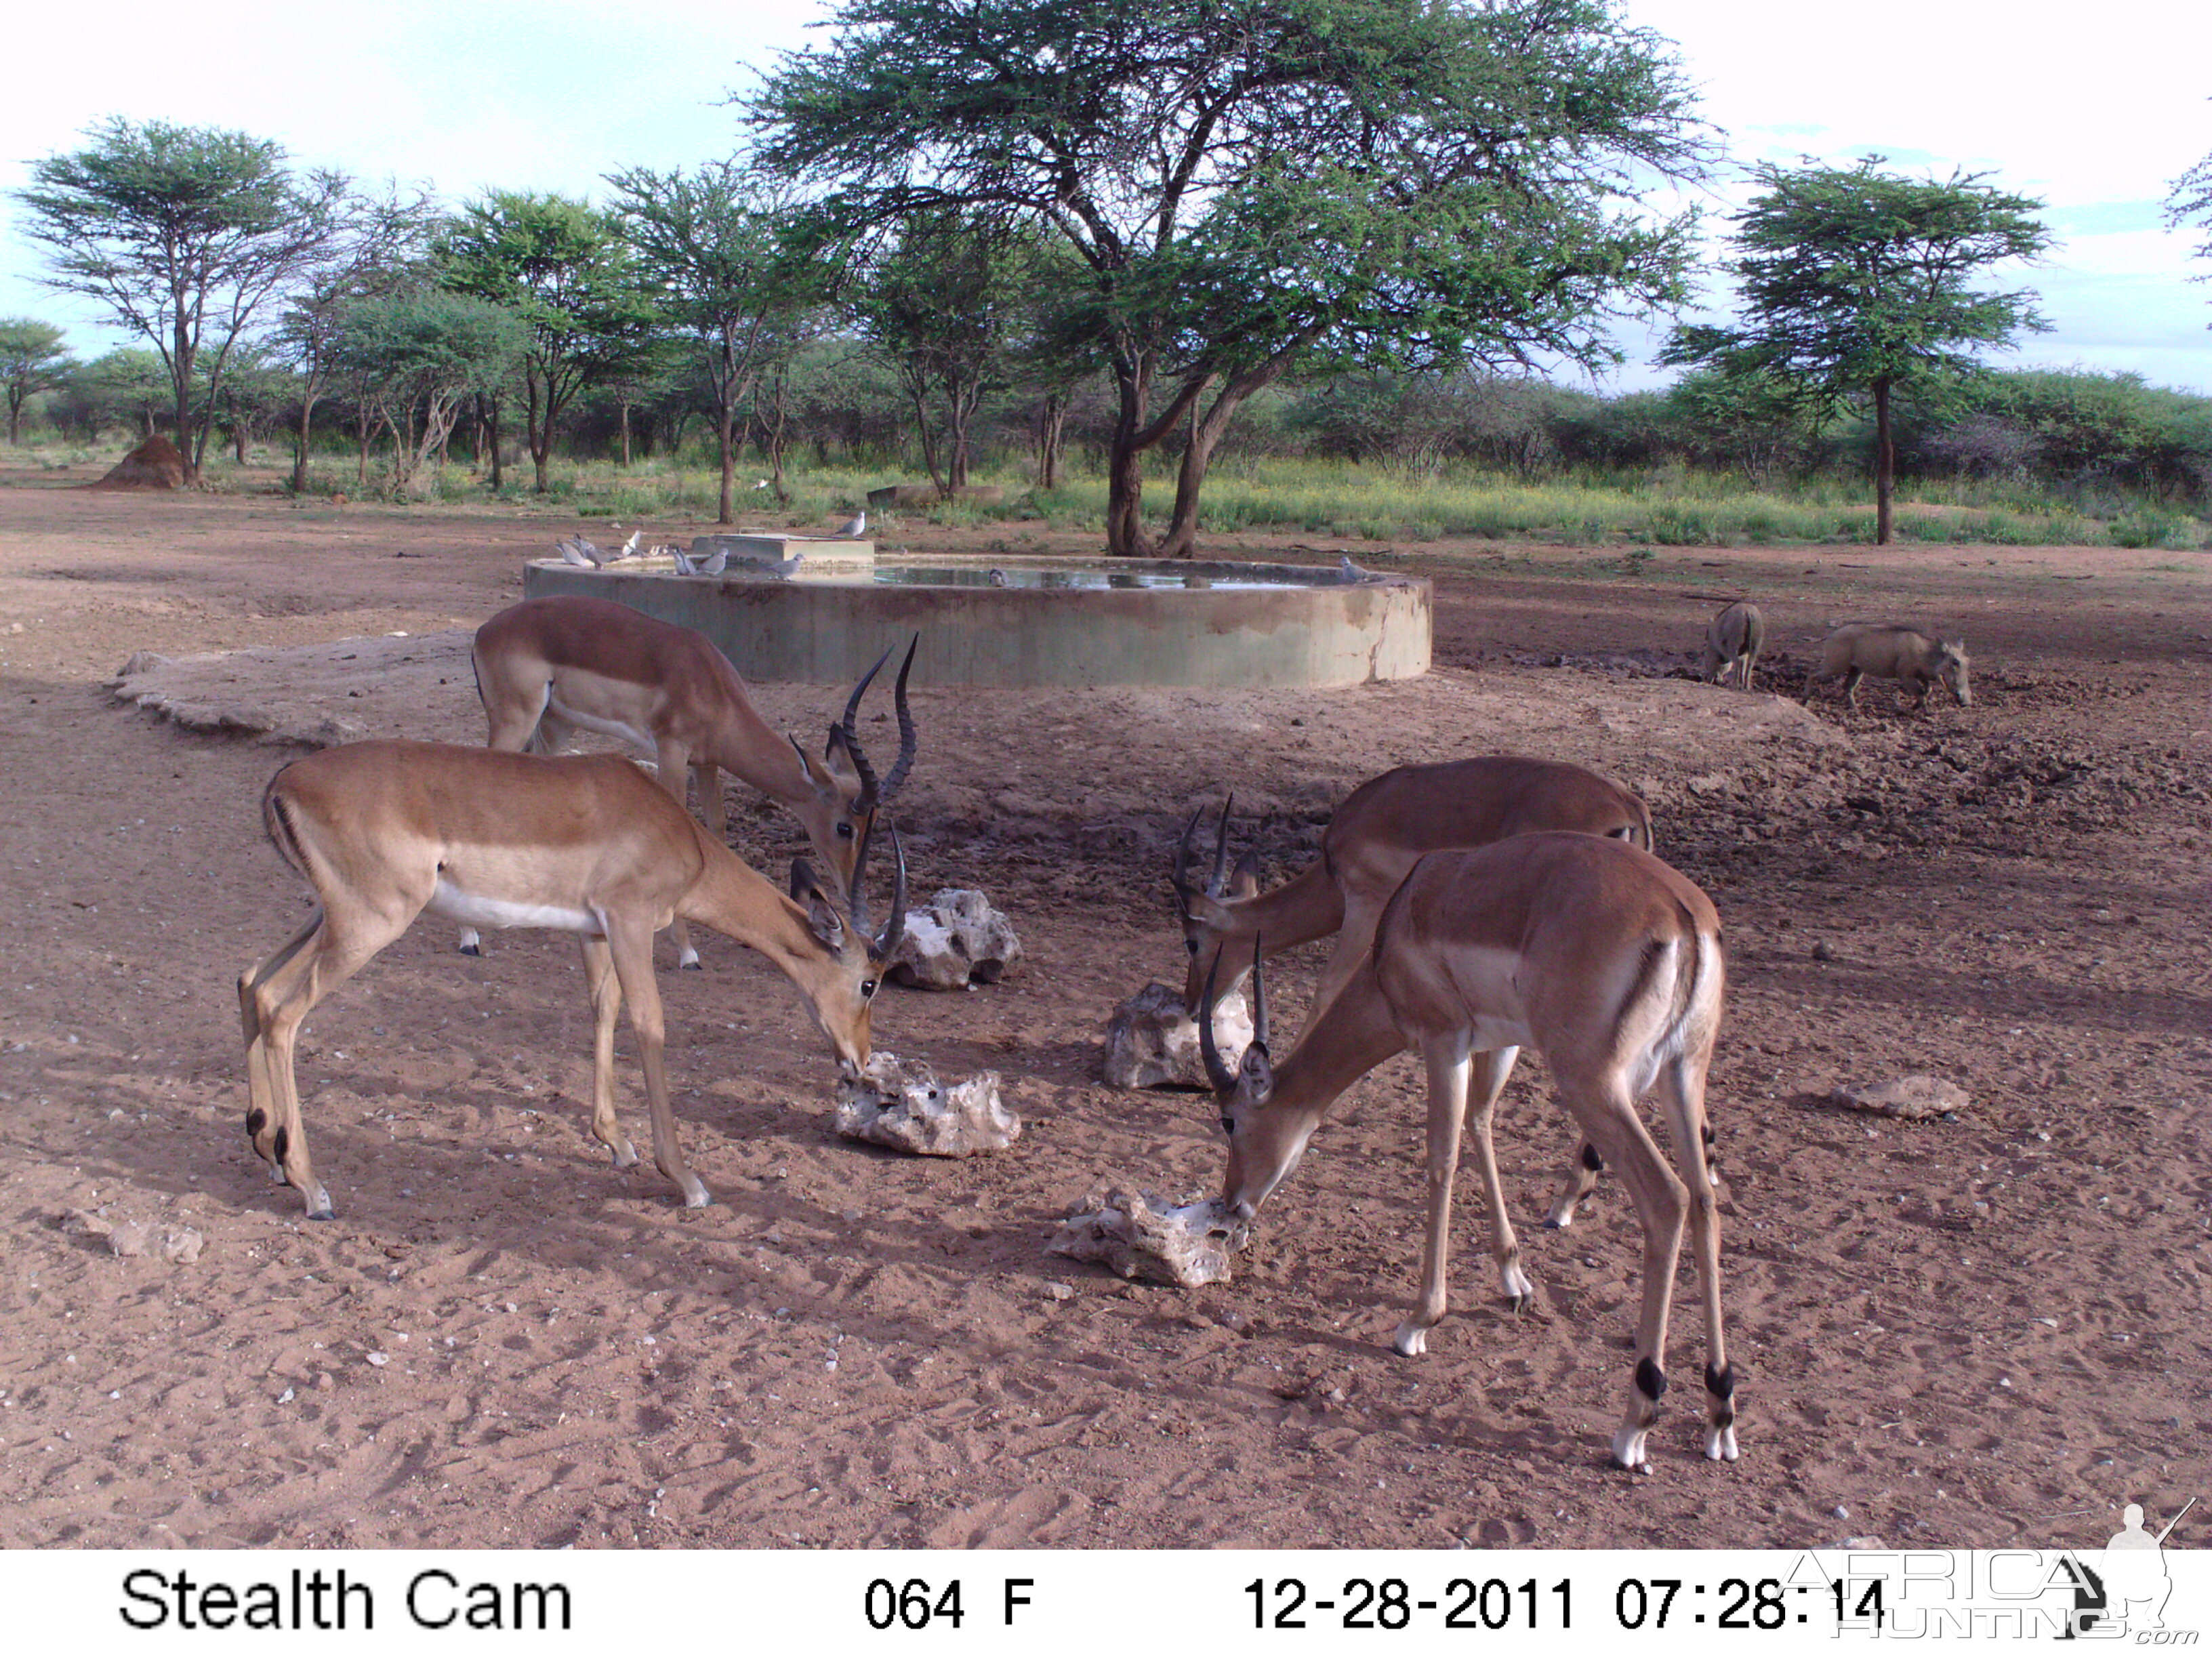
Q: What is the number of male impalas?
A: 4